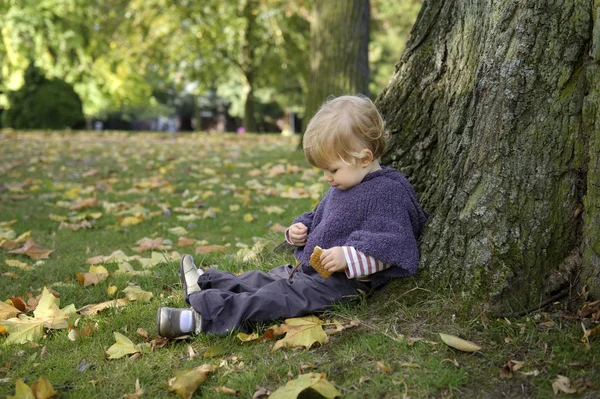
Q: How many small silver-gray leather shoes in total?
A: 2